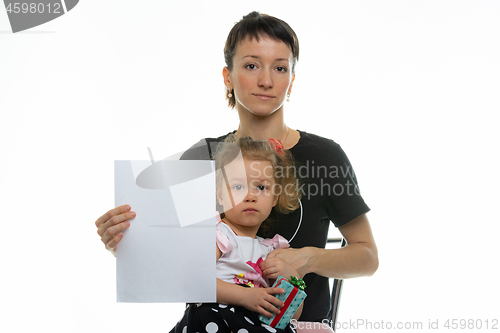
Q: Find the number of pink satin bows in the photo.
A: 2